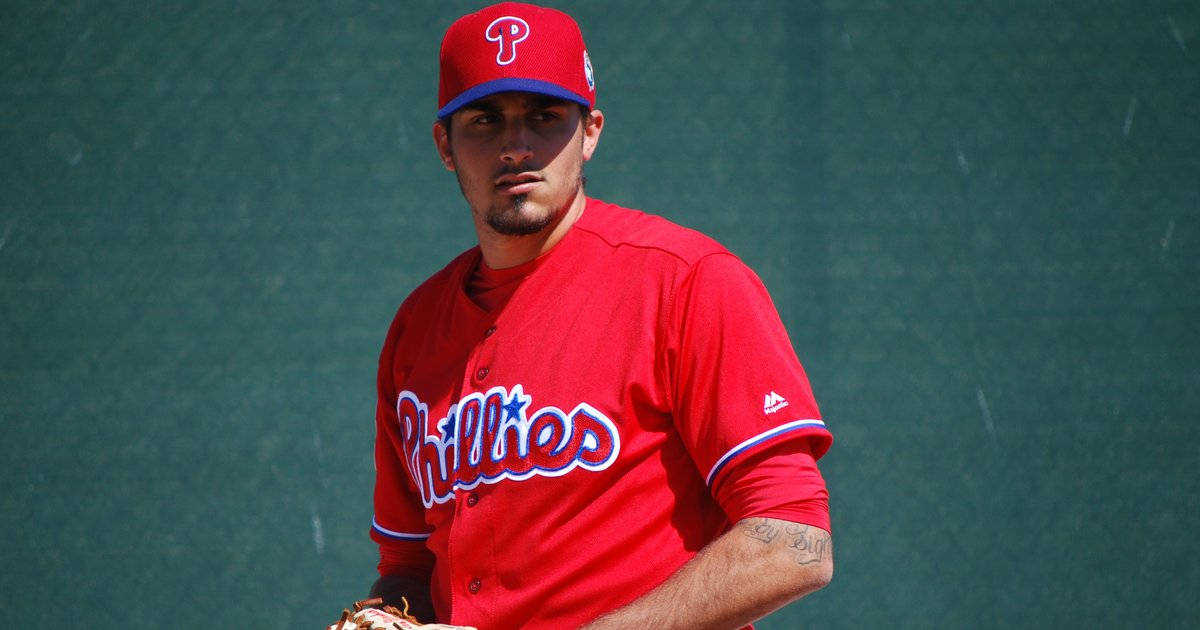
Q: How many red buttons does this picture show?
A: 4